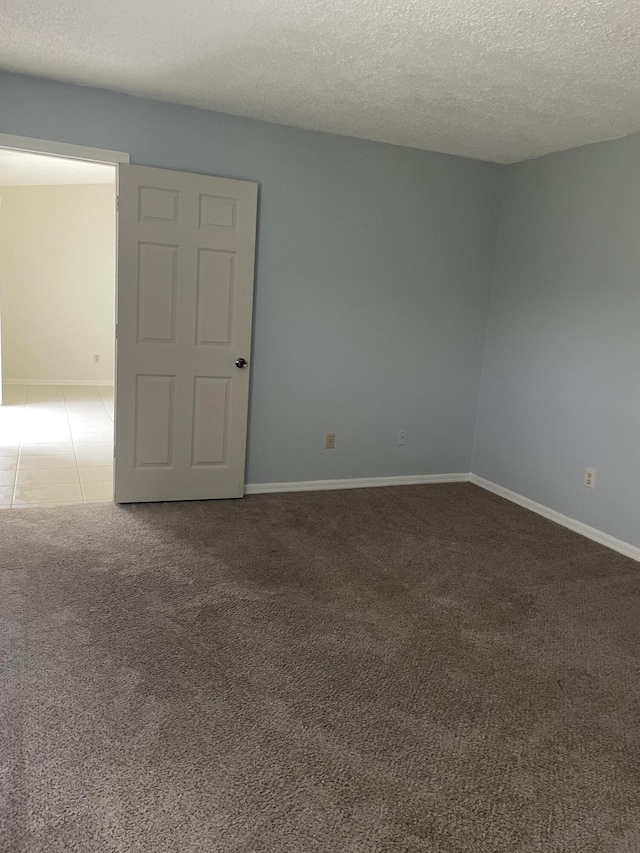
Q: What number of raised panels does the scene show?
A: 6